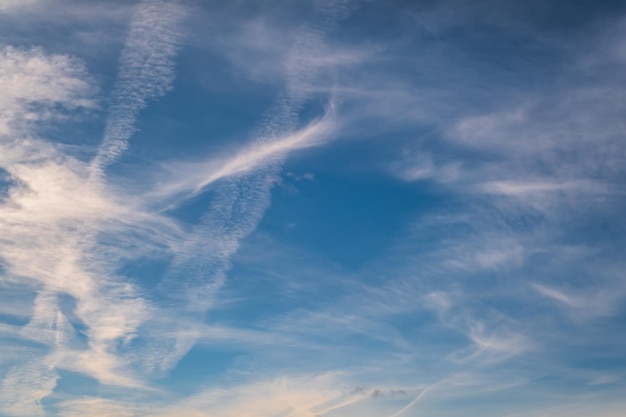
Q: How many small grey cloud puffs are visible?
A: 3